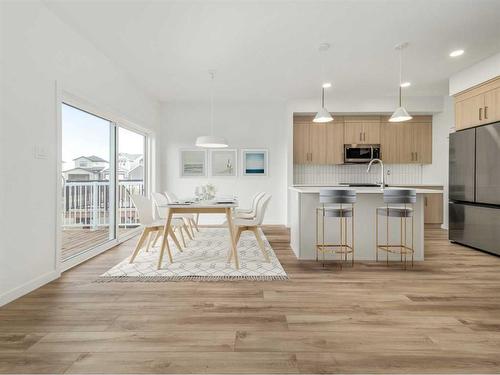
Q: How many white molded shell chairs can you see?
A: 6